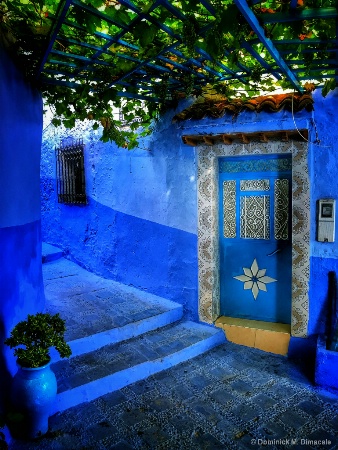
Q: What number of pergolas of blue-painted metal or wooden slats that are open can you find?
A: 1